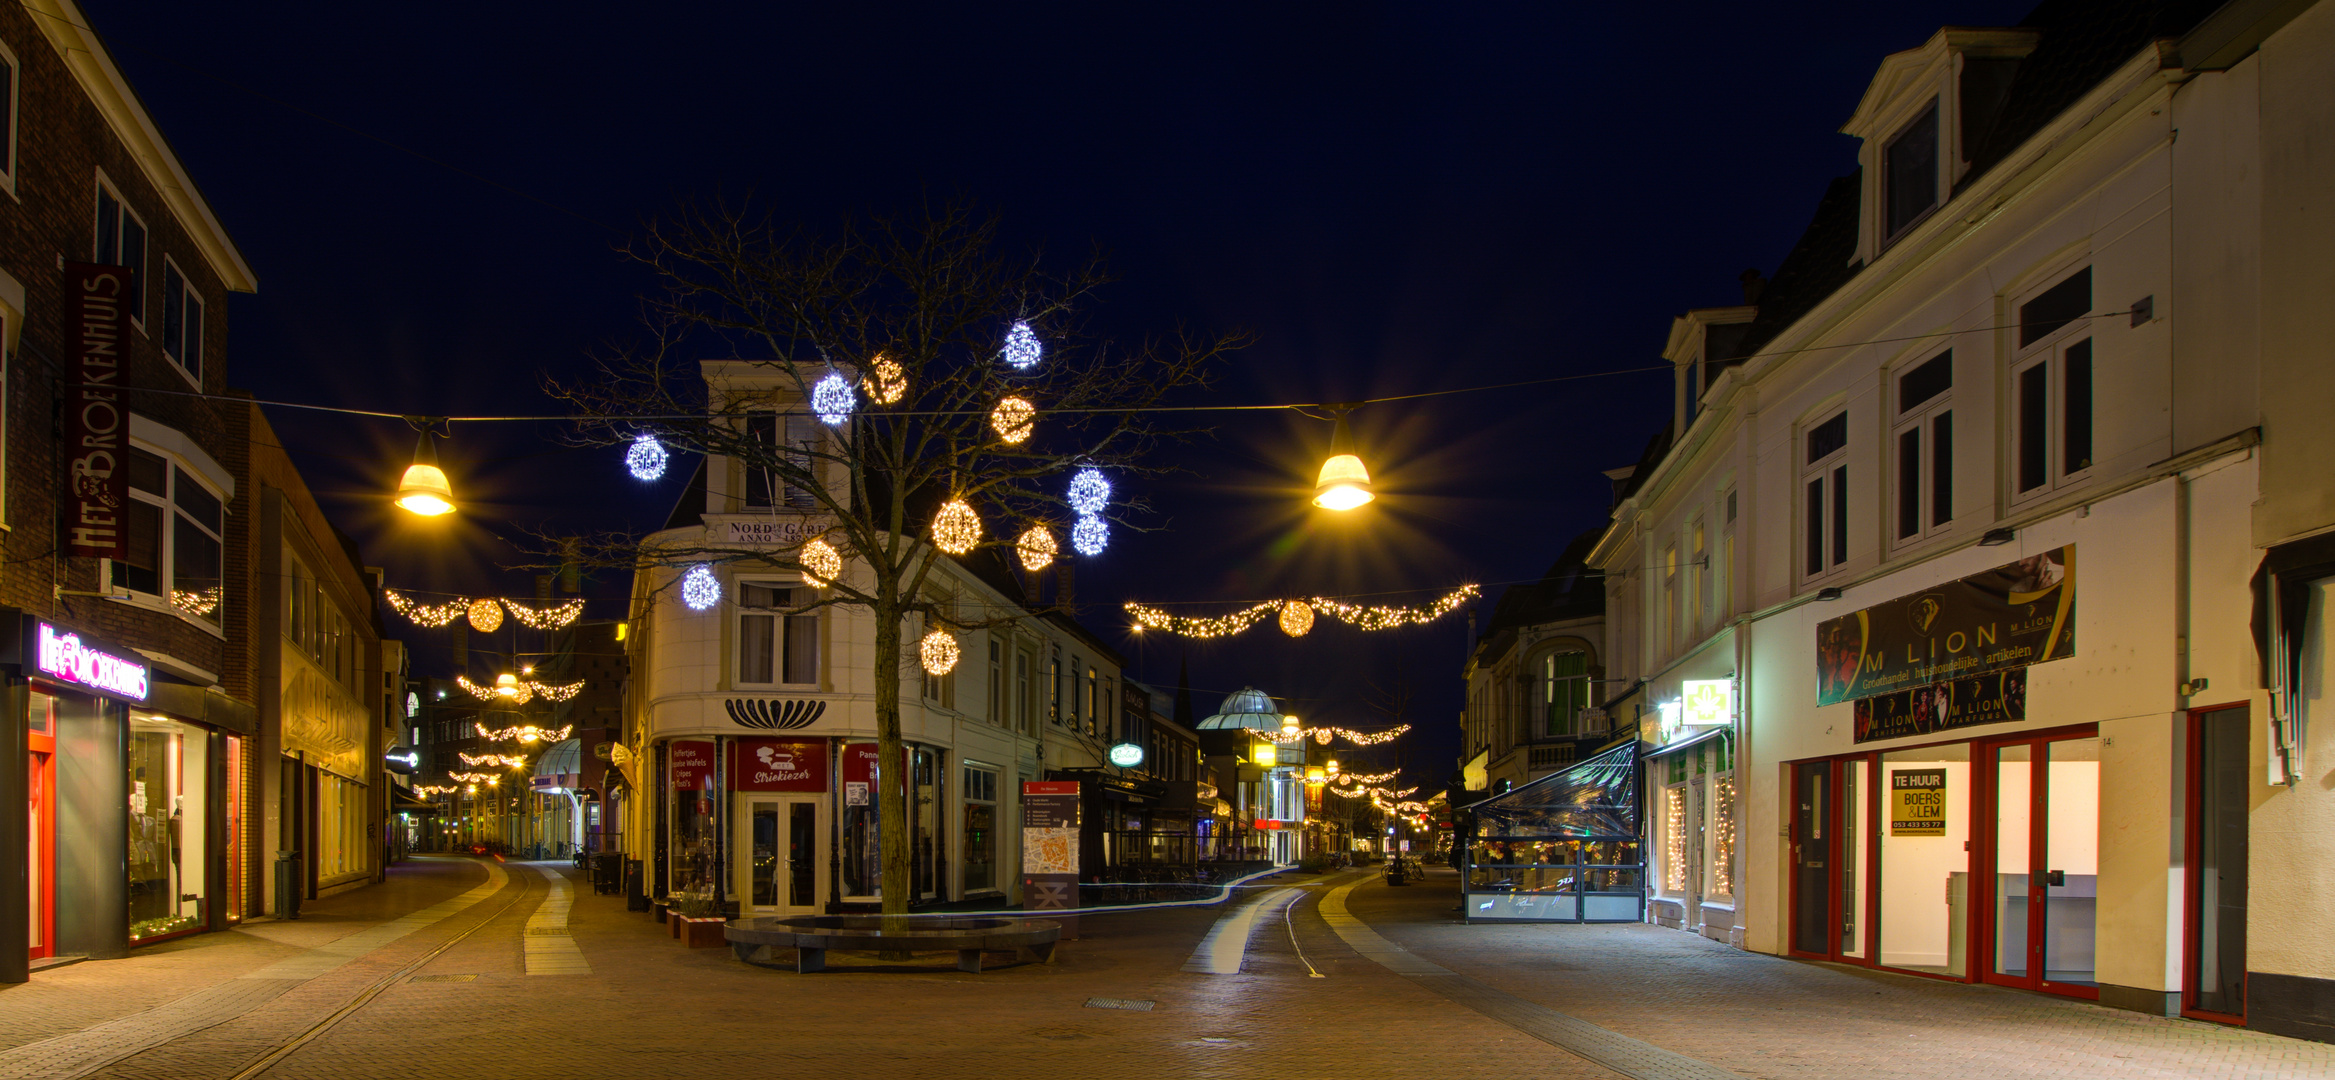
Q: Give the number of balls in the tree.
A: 12